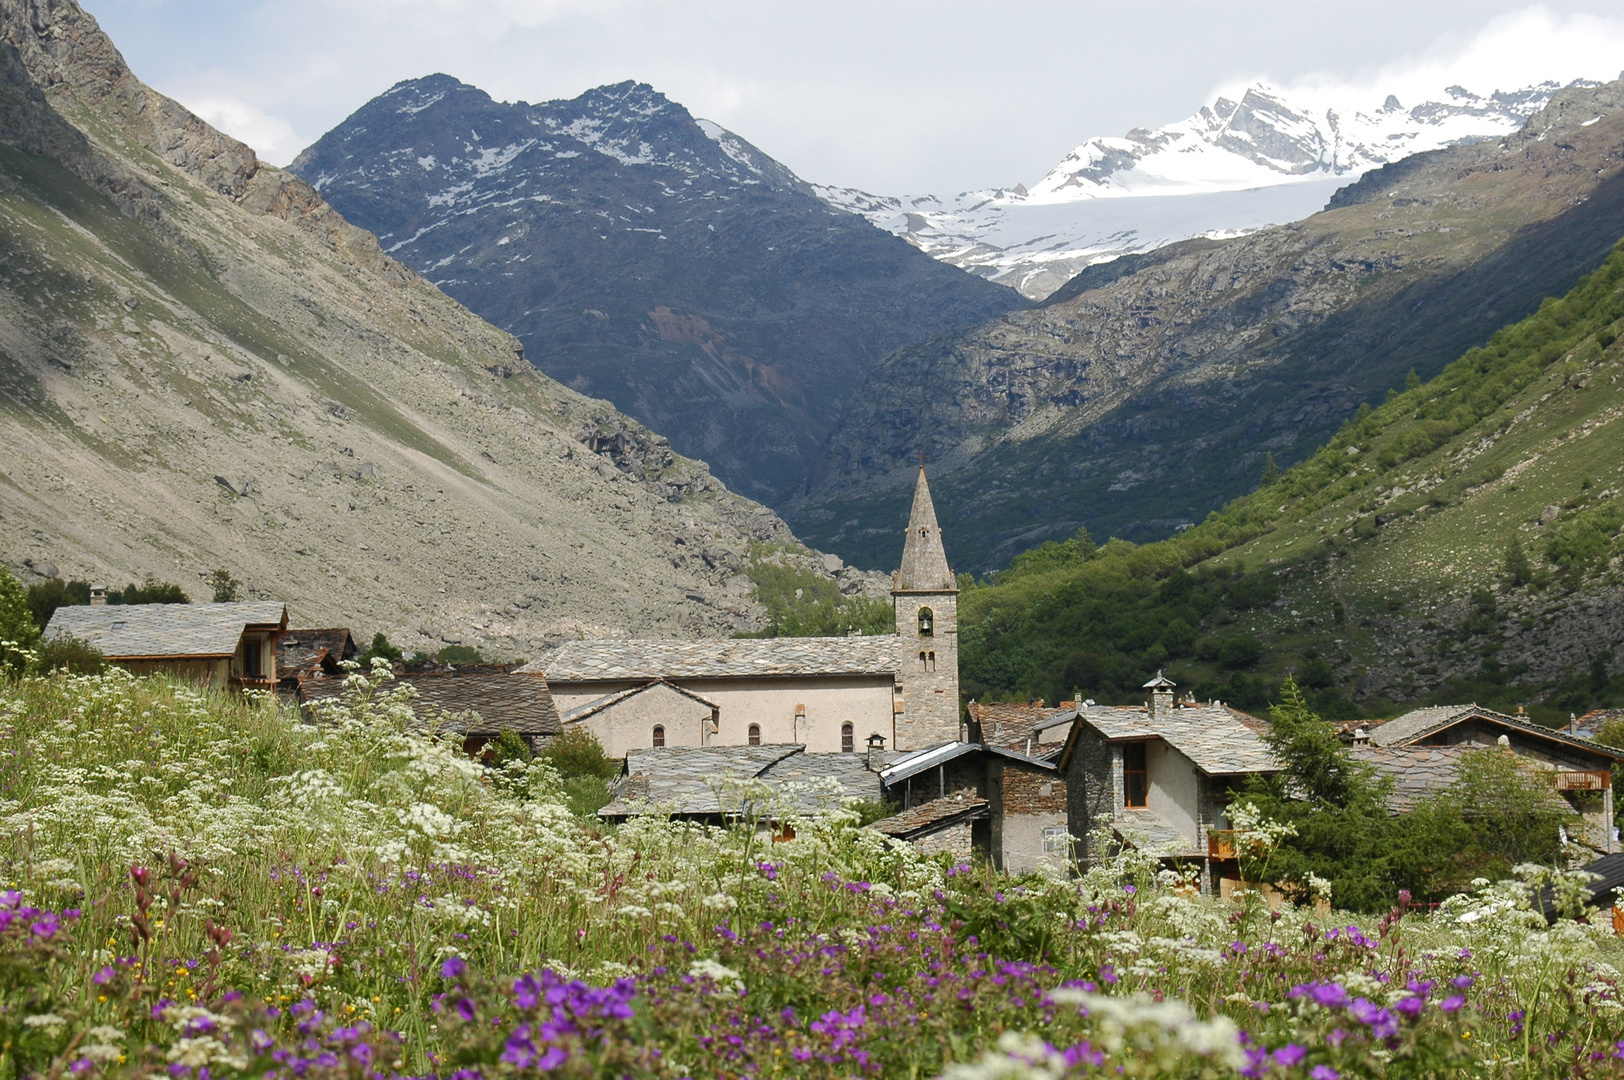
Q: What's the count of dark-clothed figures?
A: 0